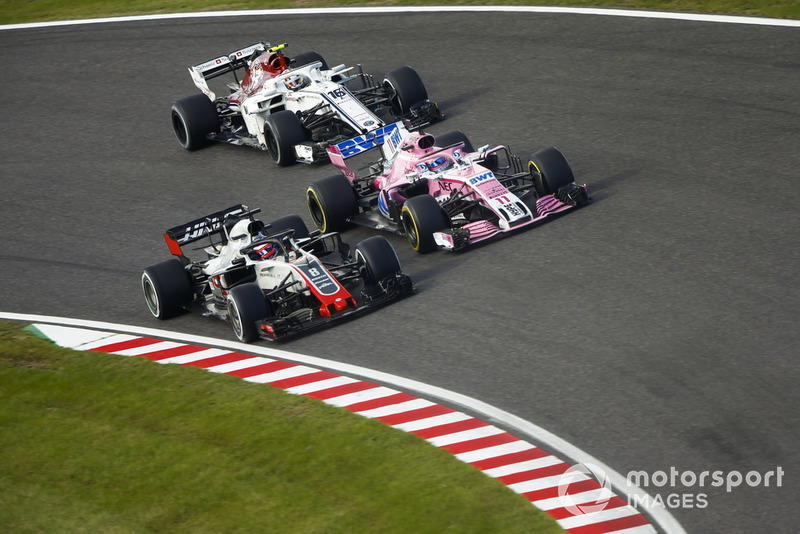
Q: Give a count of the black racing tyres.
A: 12